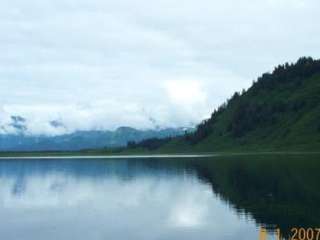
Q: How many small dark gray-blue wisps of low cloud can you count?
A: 2